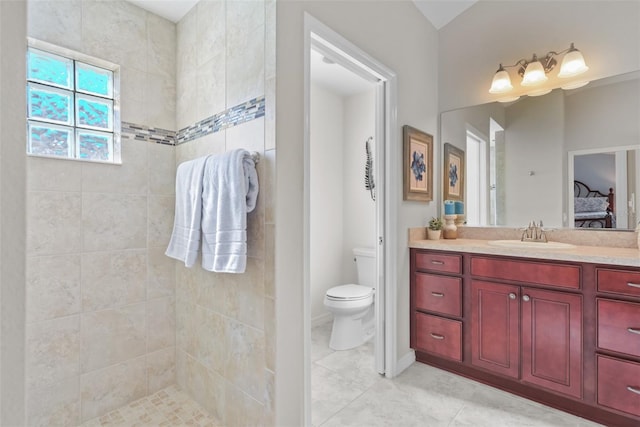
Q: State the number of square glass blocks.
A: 6